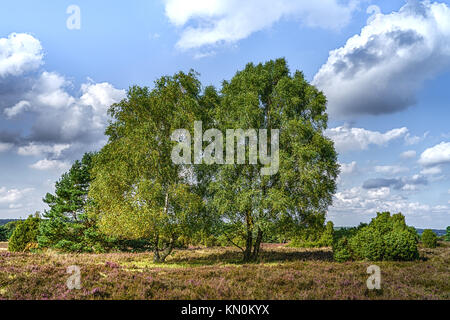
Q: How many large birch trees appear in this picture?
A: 2